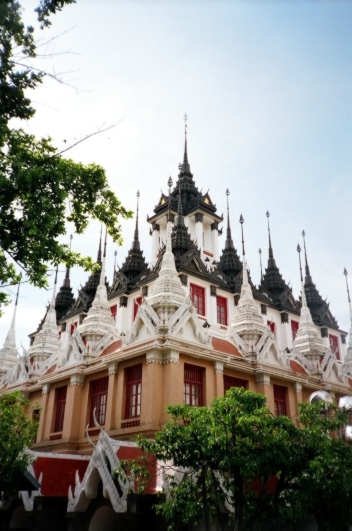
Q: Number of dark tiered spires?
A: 8